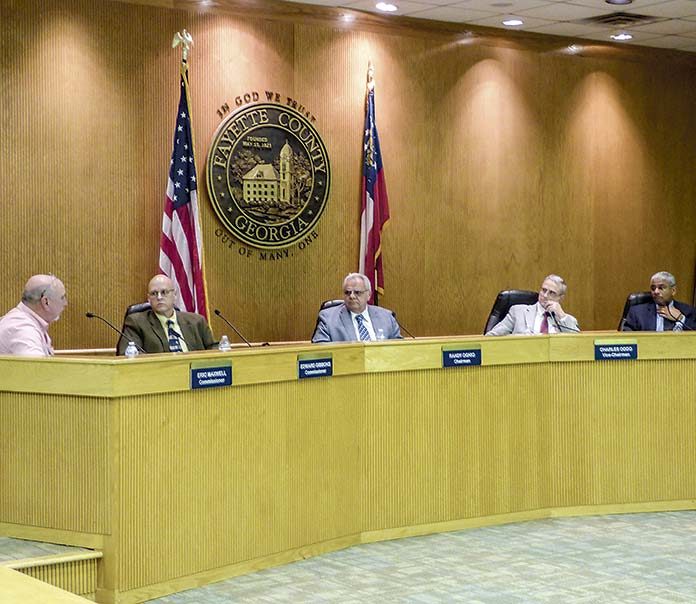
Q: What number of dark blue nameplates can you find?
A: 4